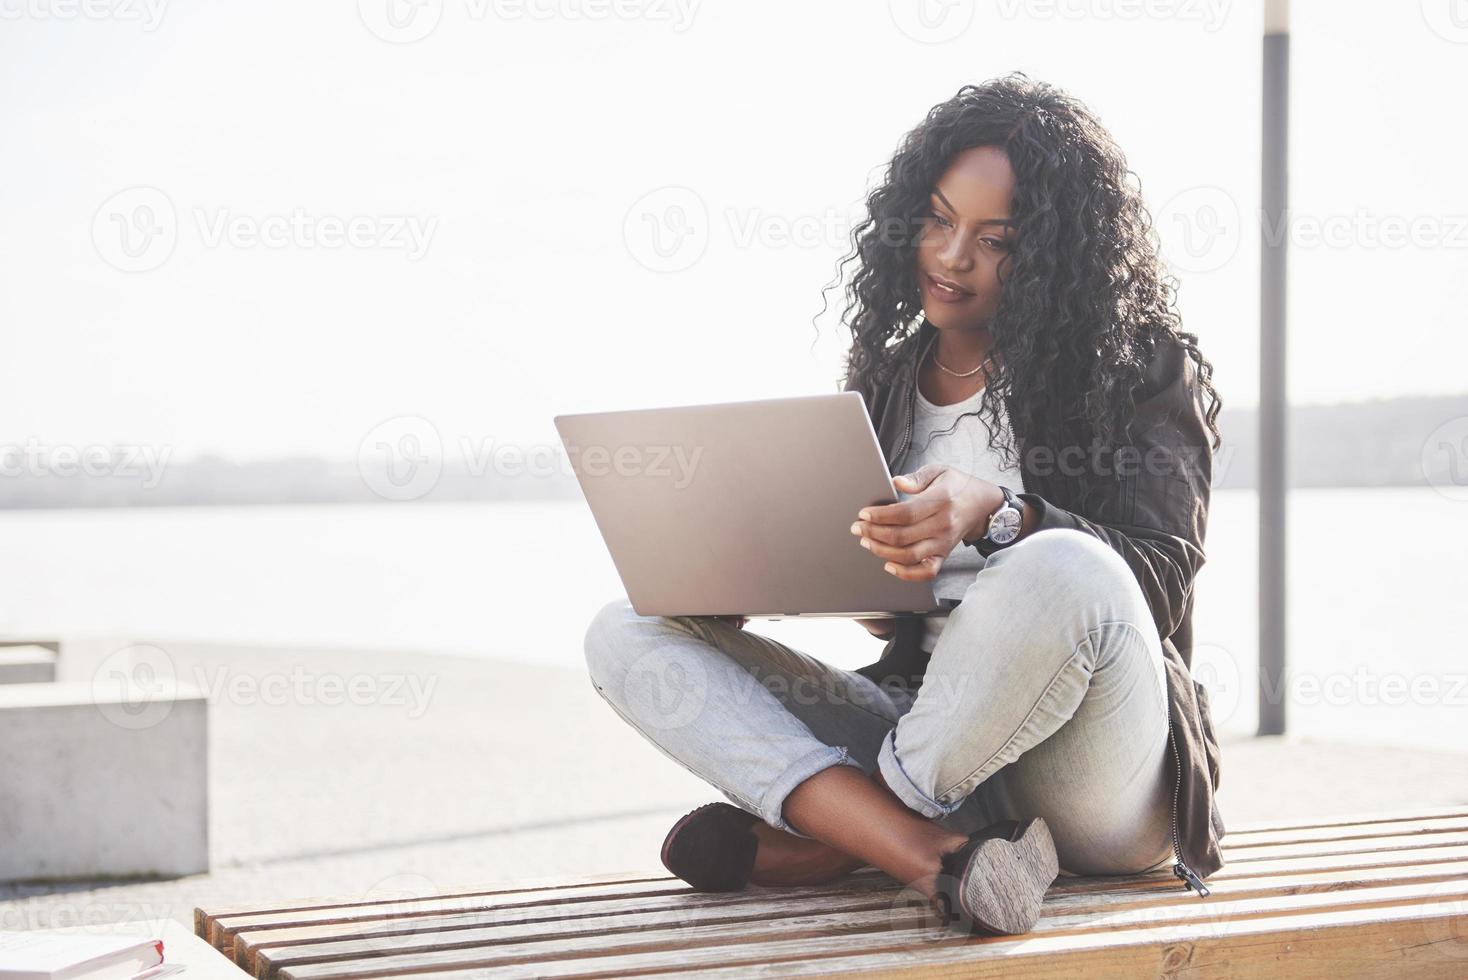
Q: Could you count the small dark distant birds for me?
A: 0